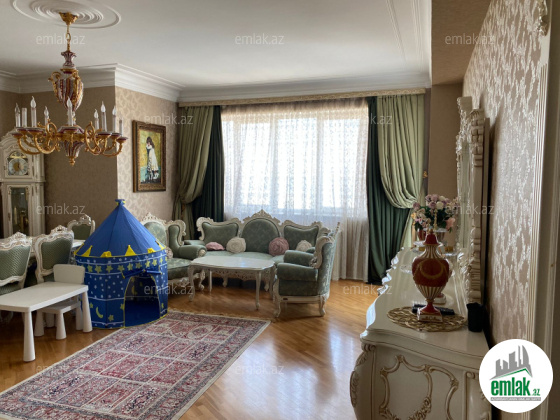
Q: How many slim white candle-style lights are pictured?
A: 9